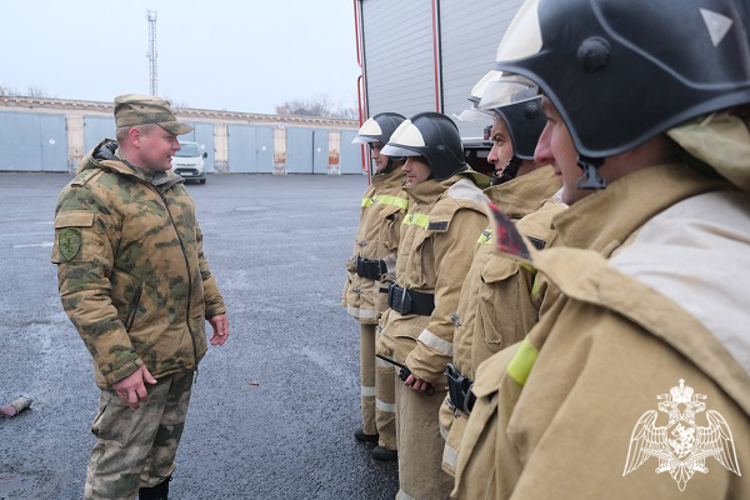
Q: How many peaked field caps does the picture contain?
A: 1